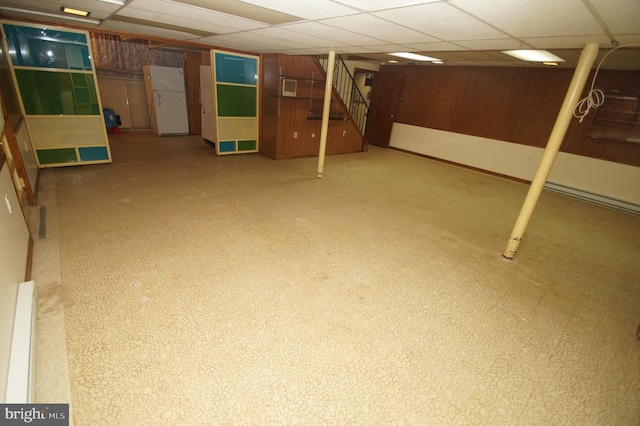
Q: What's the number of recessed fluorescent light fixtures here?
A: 2